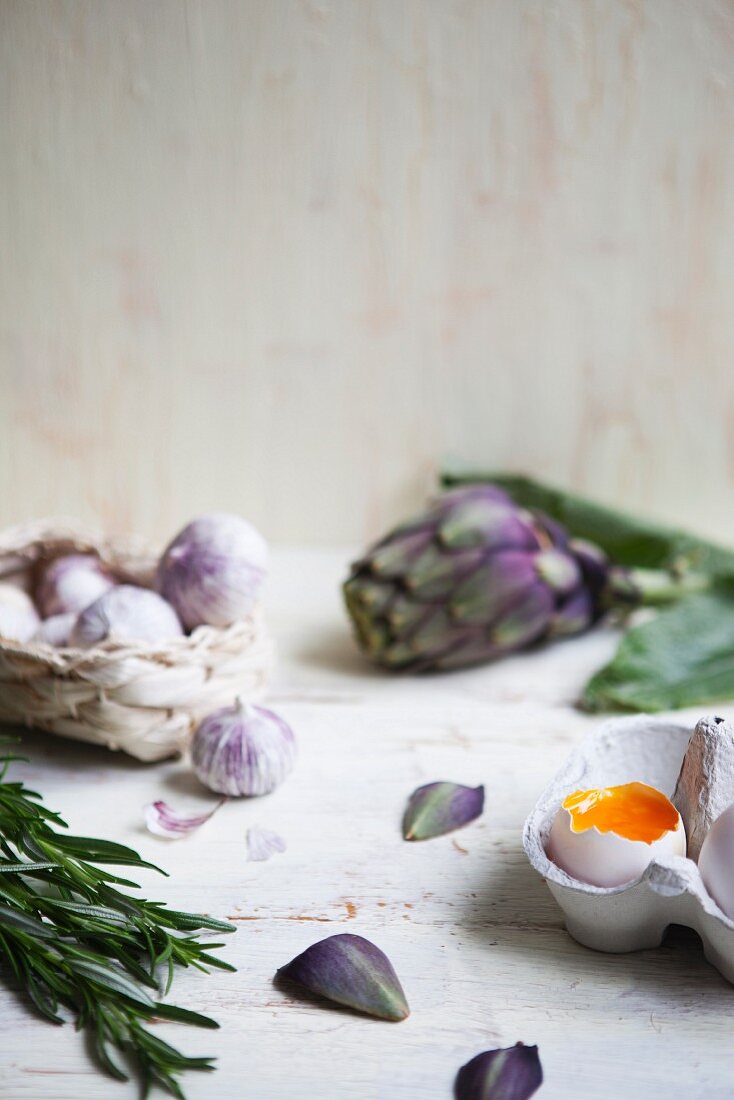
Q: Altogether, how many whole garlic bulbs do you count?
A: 6